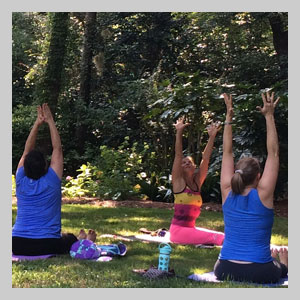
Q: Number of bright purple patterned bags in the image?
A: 1